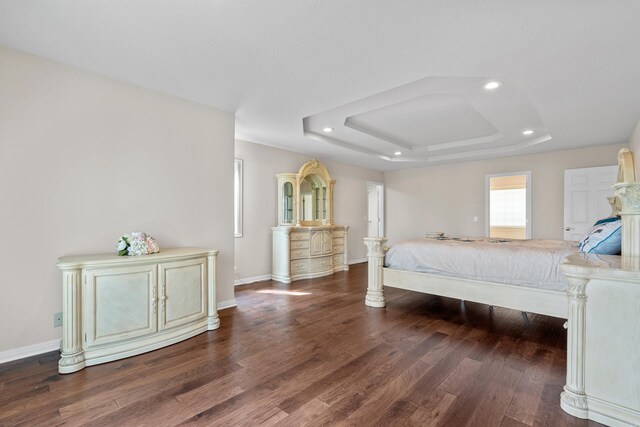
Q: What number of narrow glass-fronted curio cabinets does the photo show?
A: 2